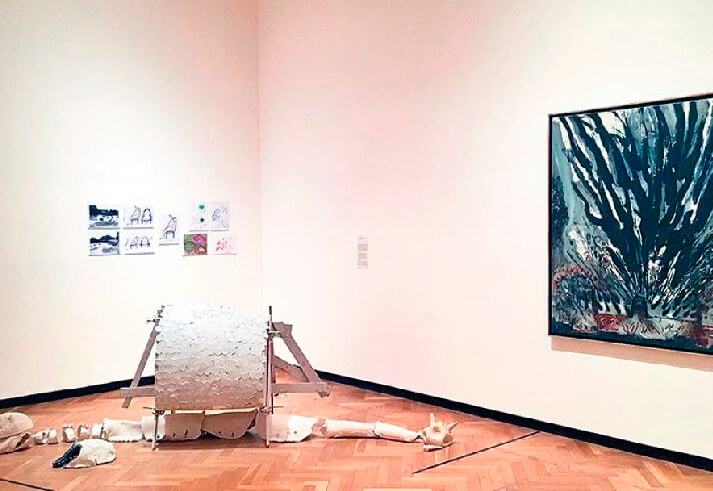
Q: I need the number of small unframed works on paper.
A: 9